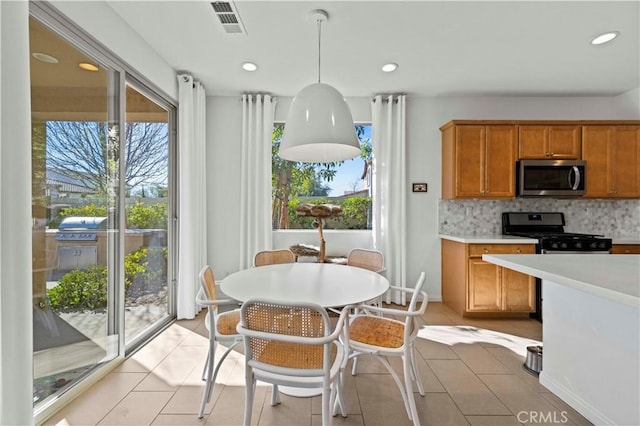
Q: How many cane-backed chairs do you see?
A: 5